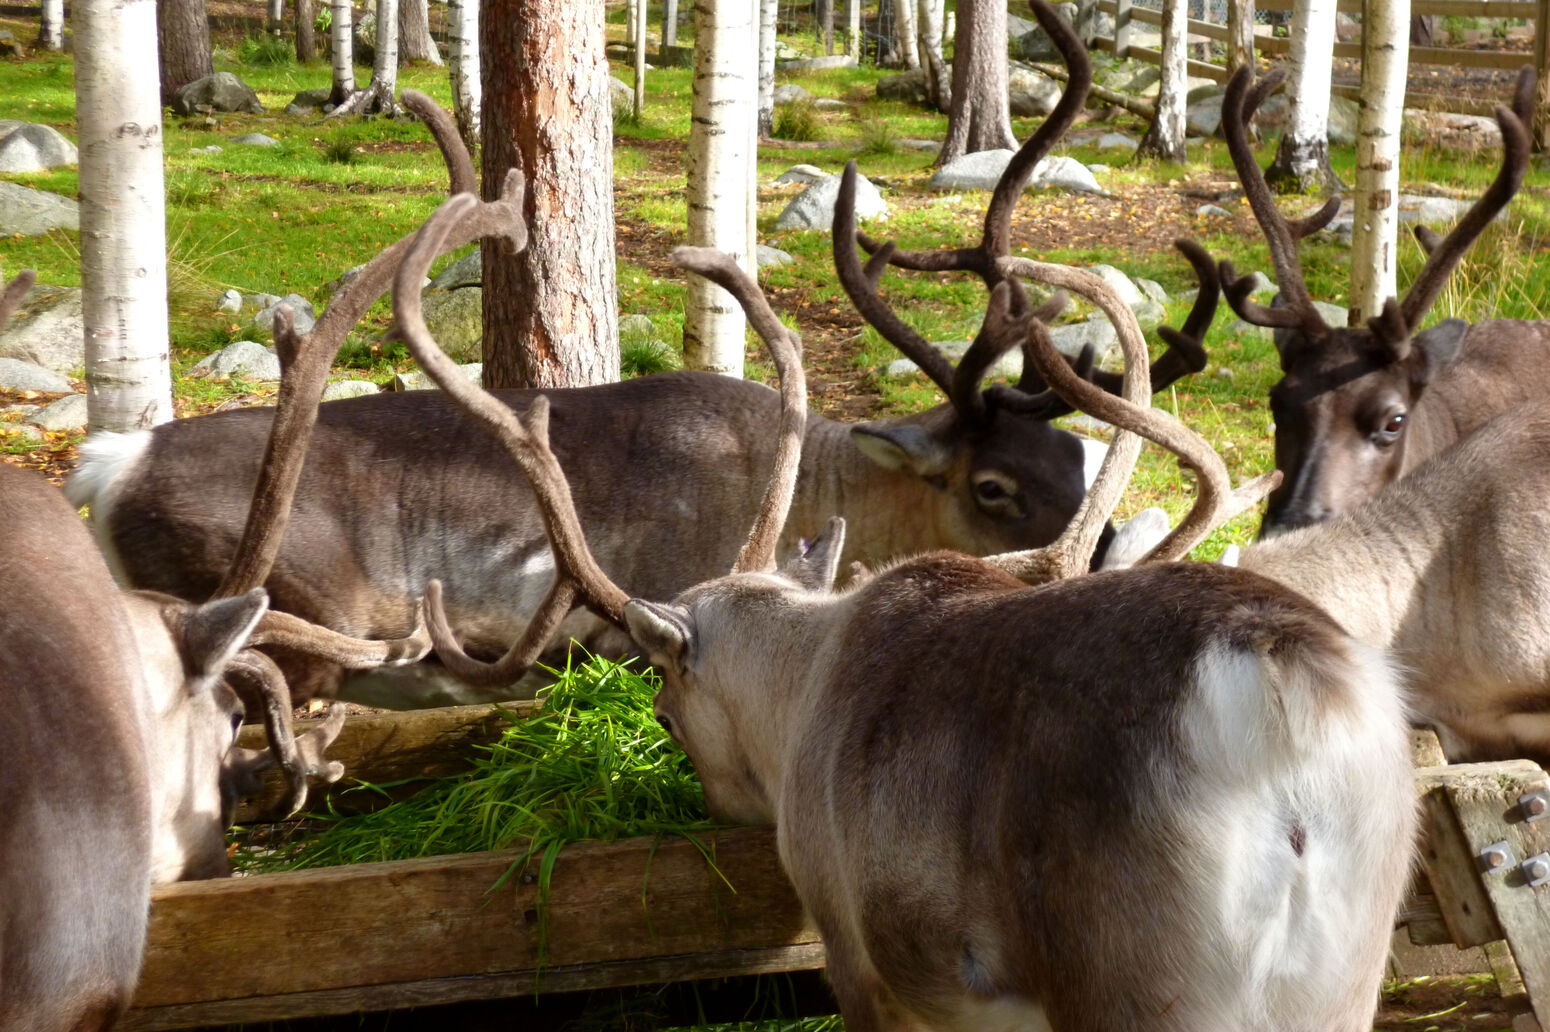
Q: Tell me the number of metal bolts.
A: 3